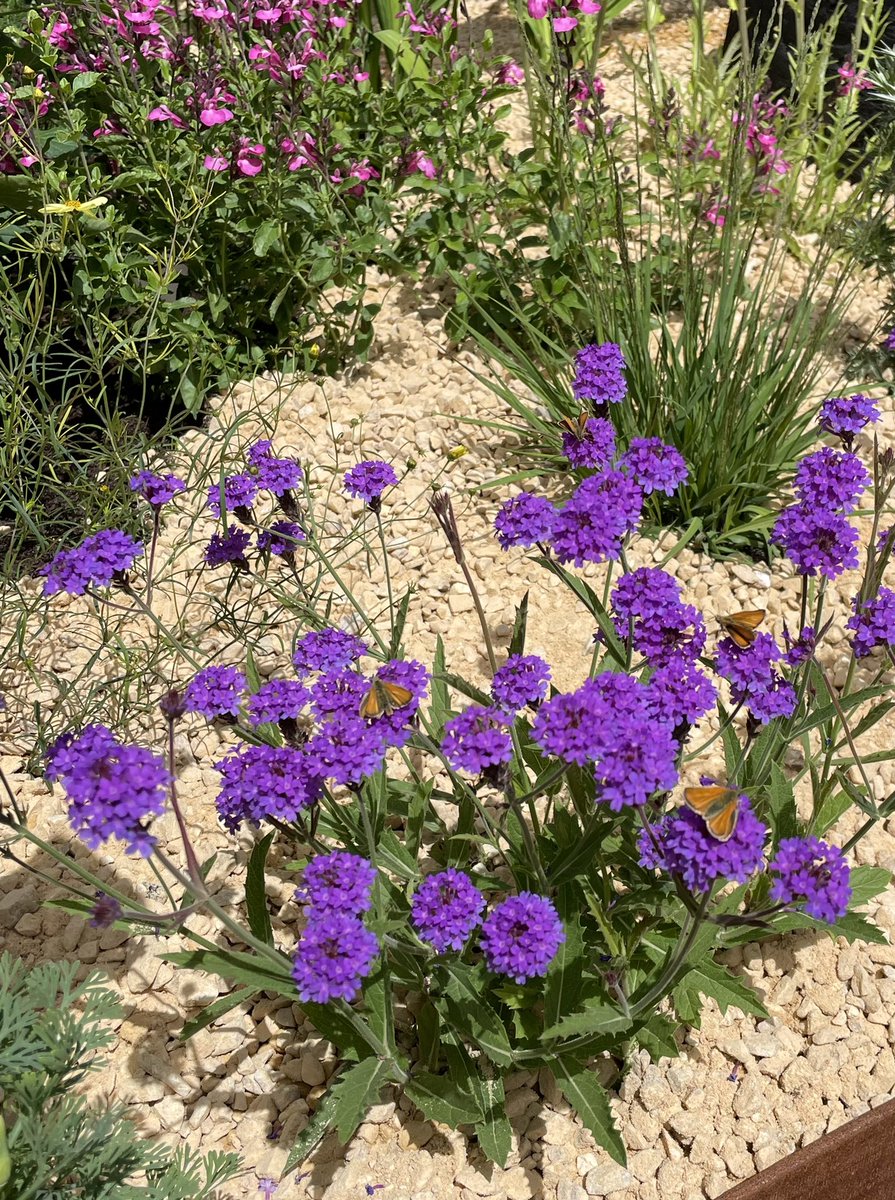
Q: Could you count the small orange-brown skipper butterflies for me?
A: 4